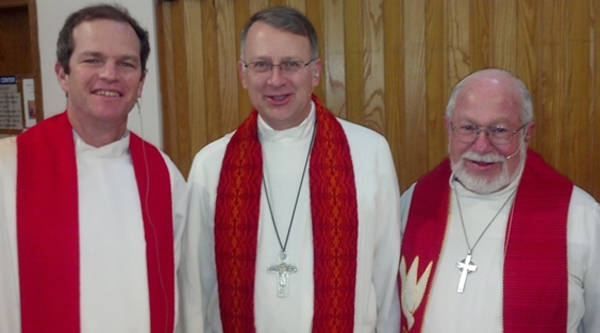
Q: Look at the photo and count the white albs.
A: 3